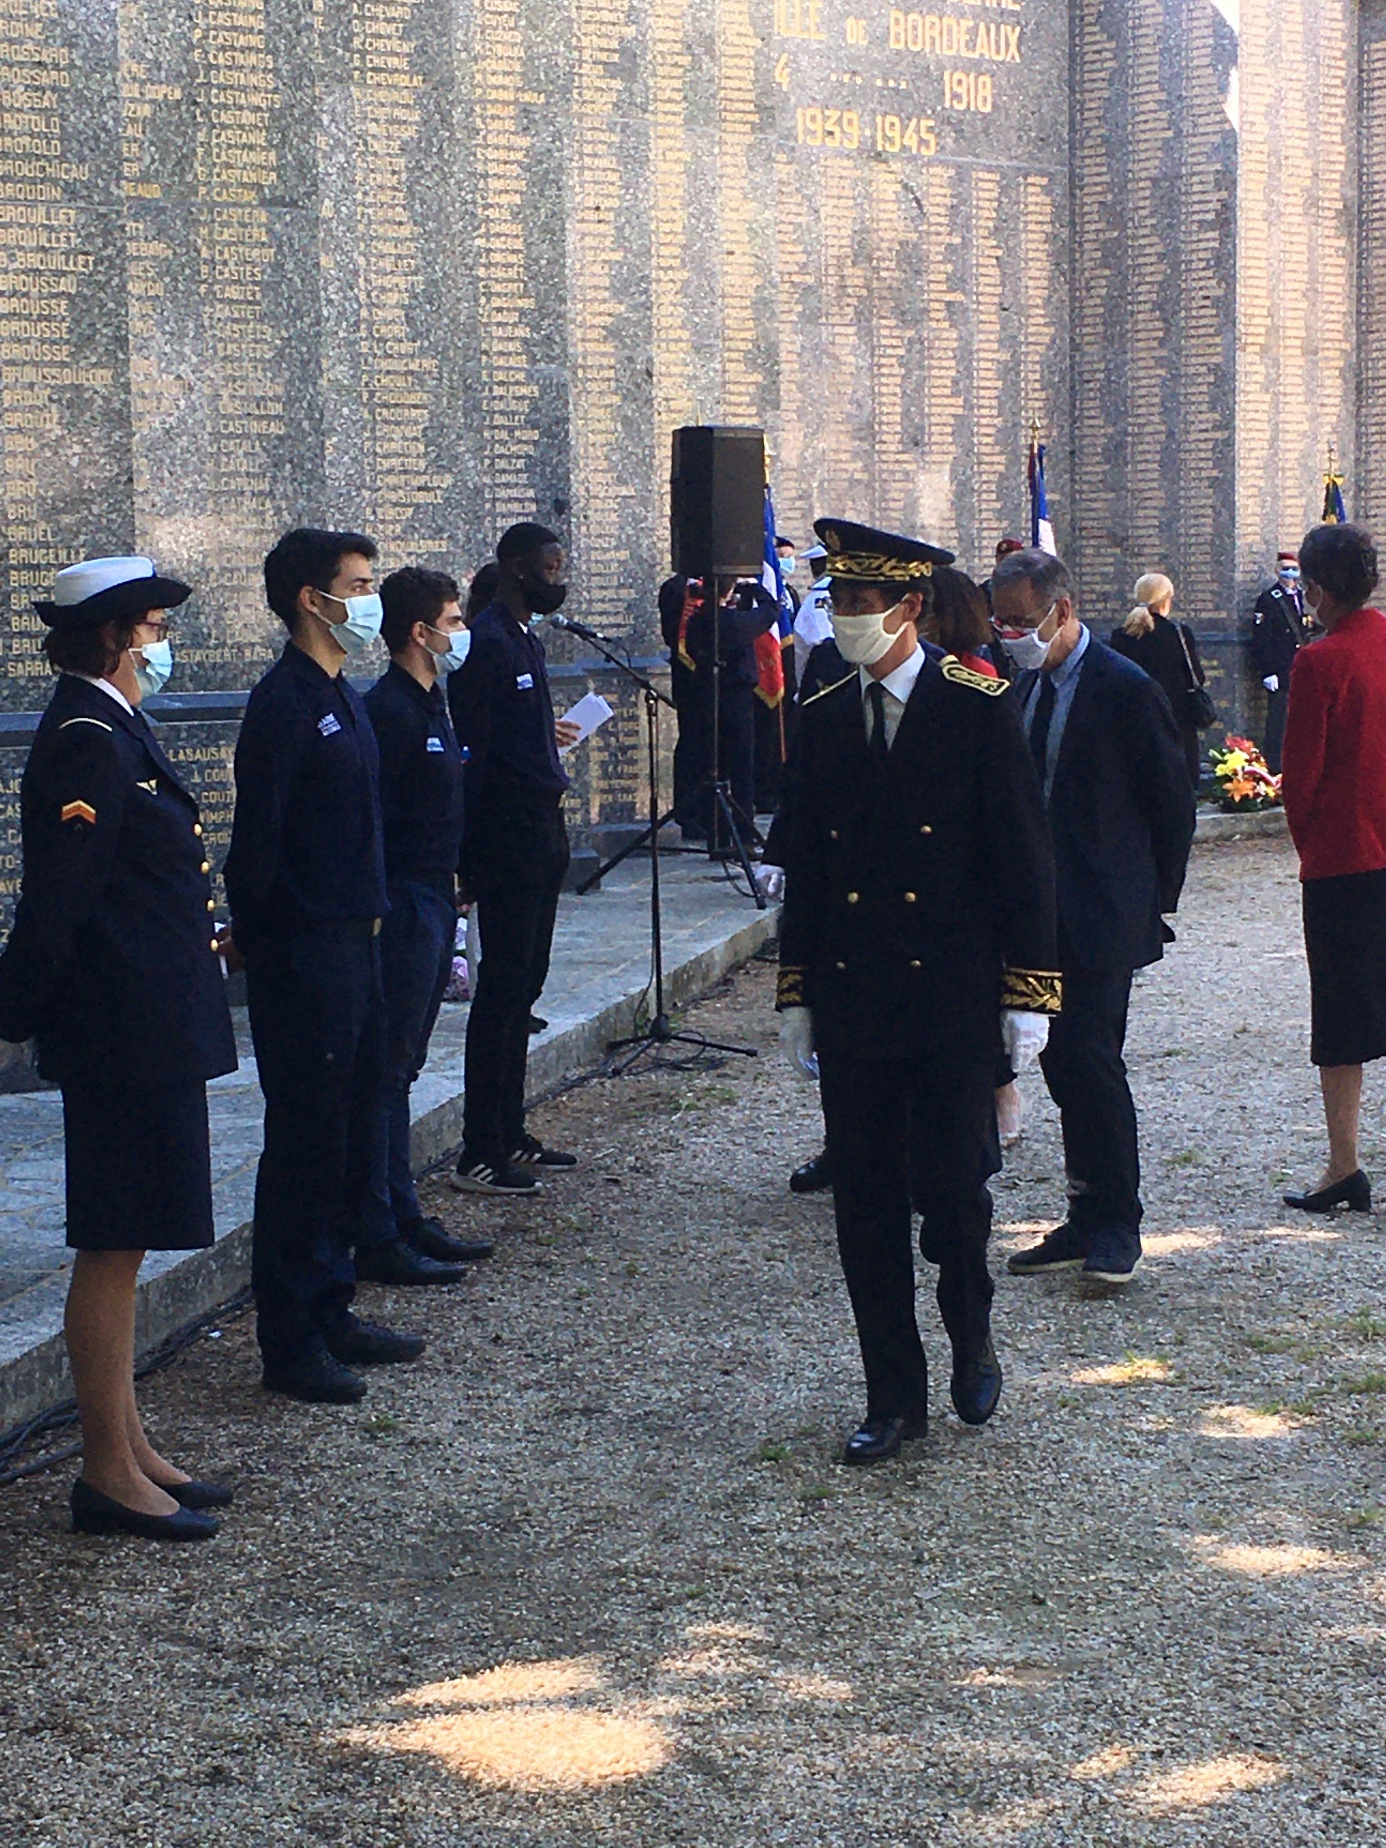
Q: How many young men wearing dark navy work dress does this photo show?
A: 3